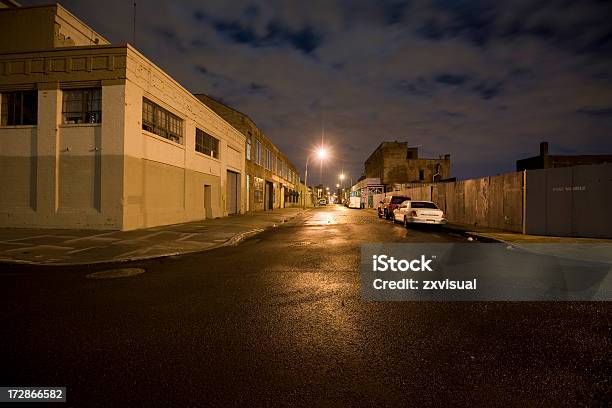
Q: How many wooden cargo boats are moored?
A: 0